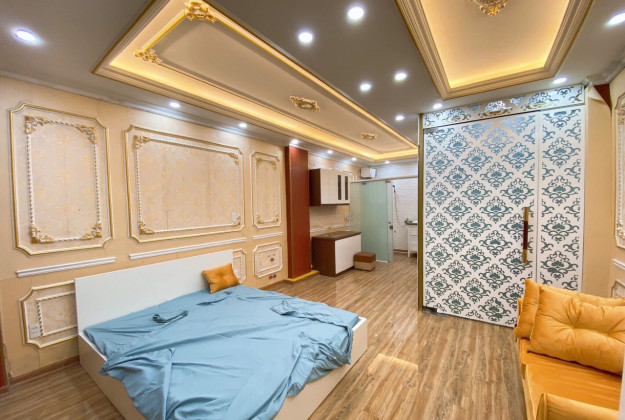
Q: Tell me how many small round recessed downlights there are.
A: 15